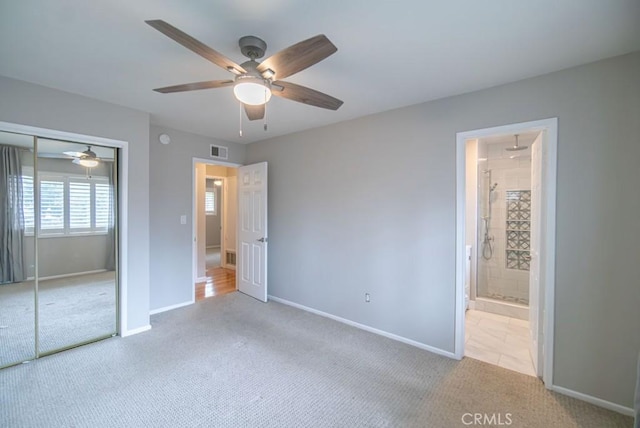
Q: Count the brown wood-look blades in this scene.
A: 5